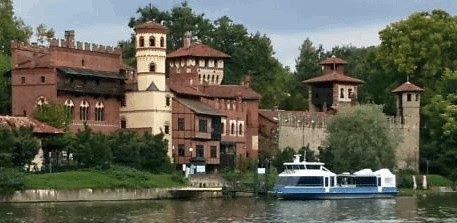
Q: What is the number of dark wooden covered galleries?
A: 1